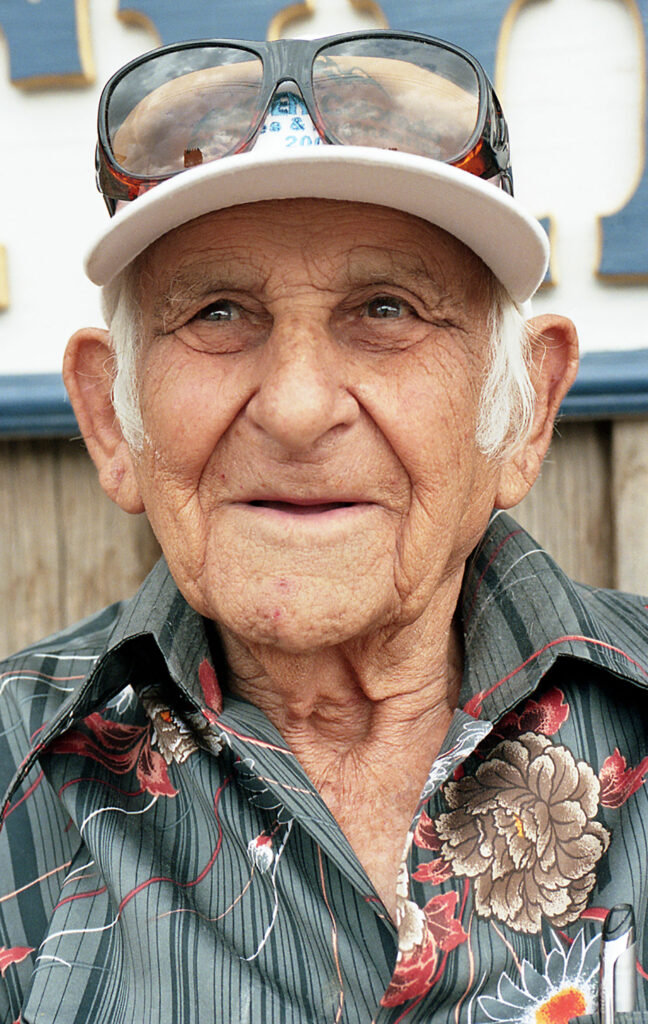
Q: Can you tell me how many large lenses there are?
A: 2